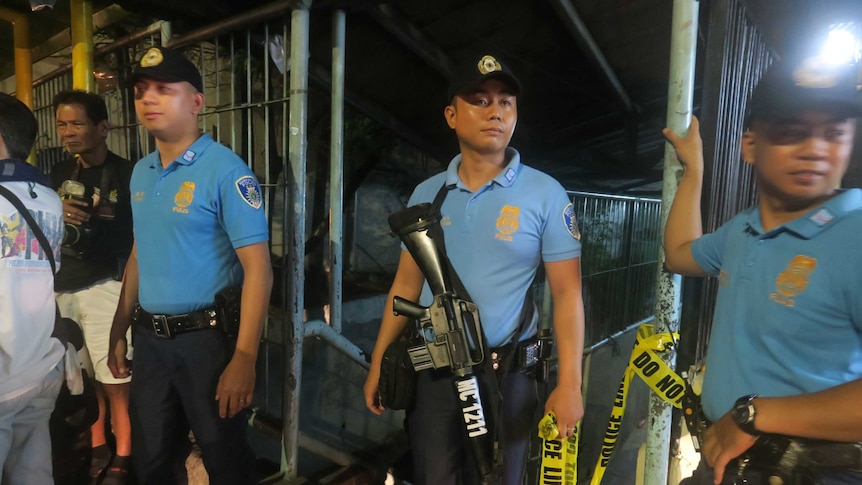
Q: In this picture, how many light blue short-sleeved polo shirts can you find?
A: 3